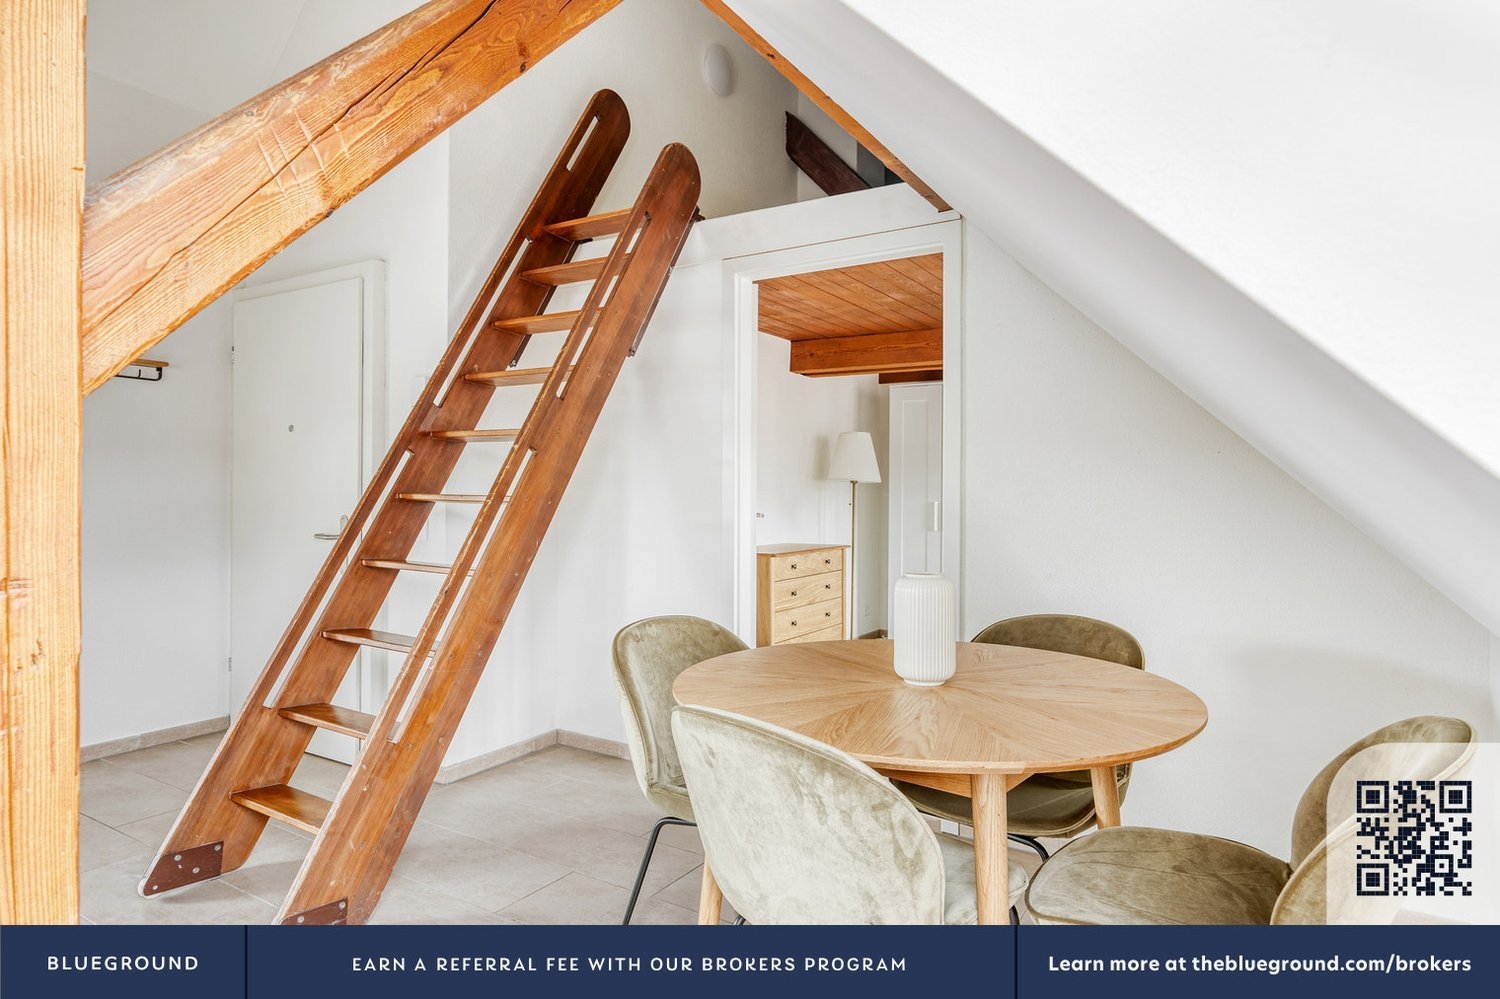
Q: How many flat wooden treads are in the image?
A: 10